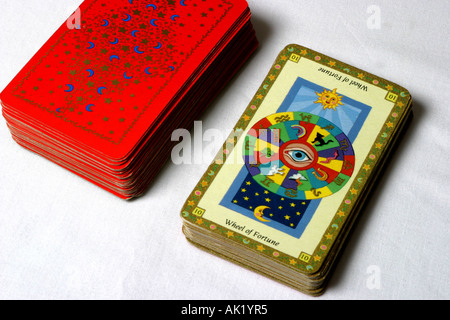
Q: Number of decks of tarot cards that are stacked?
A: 2